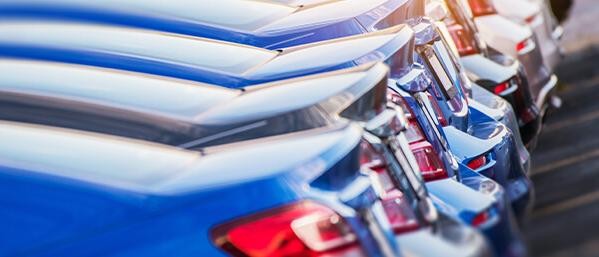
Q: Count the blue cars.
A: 3